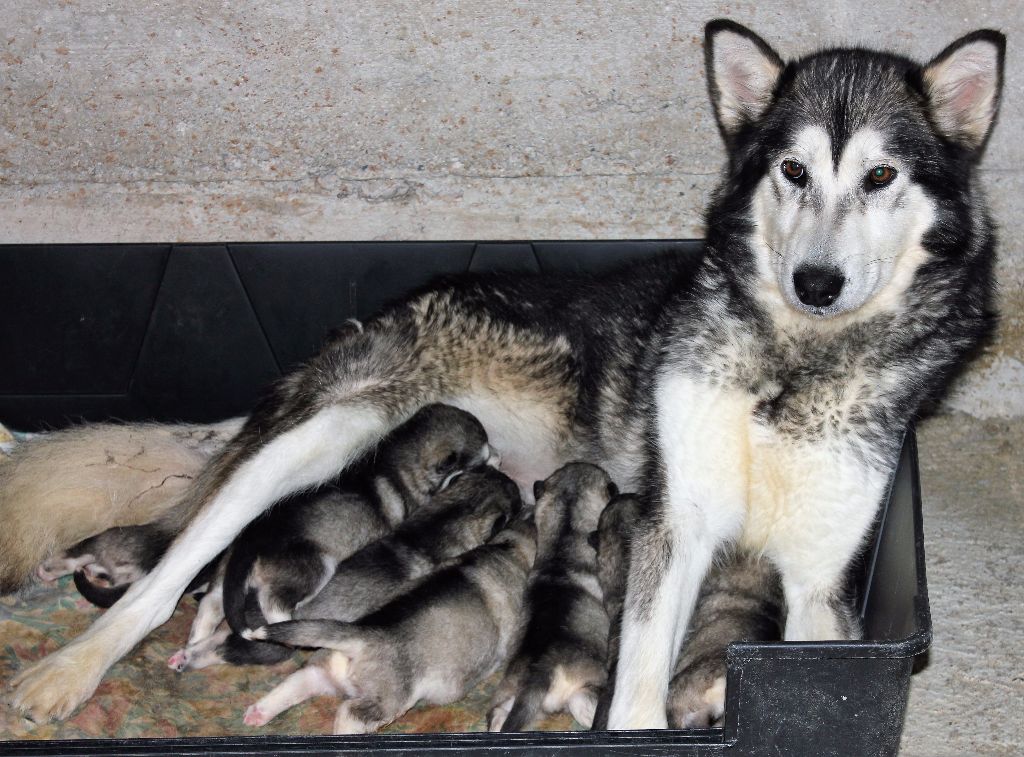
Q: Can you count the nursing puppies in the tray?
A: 7